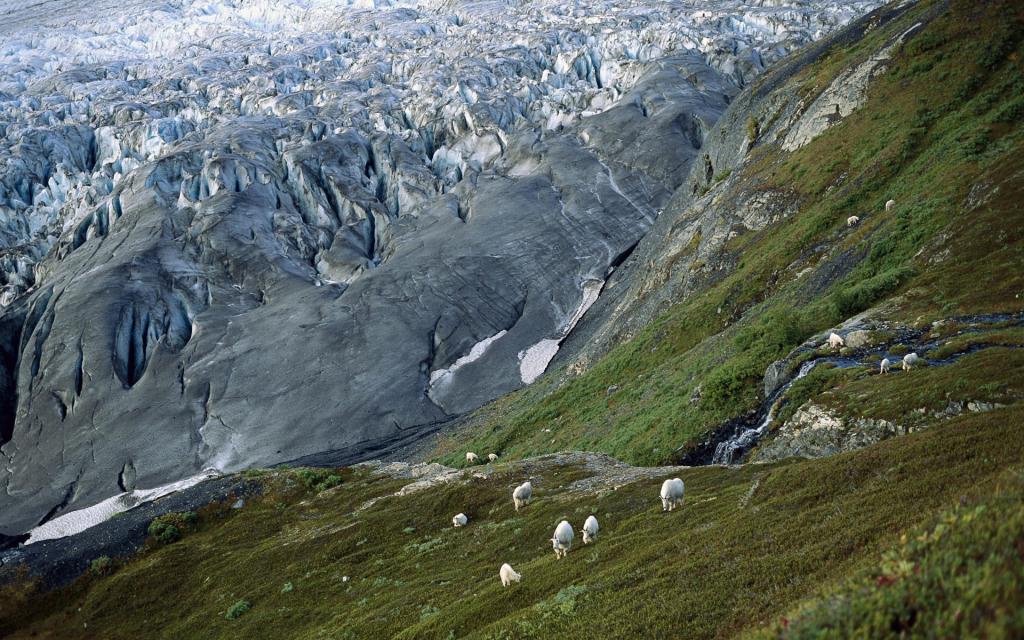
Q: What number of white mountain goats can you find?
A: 13